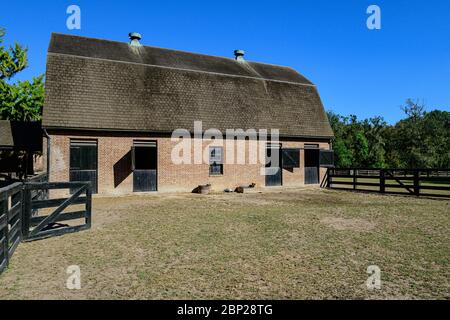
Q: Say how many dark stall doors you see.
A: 4